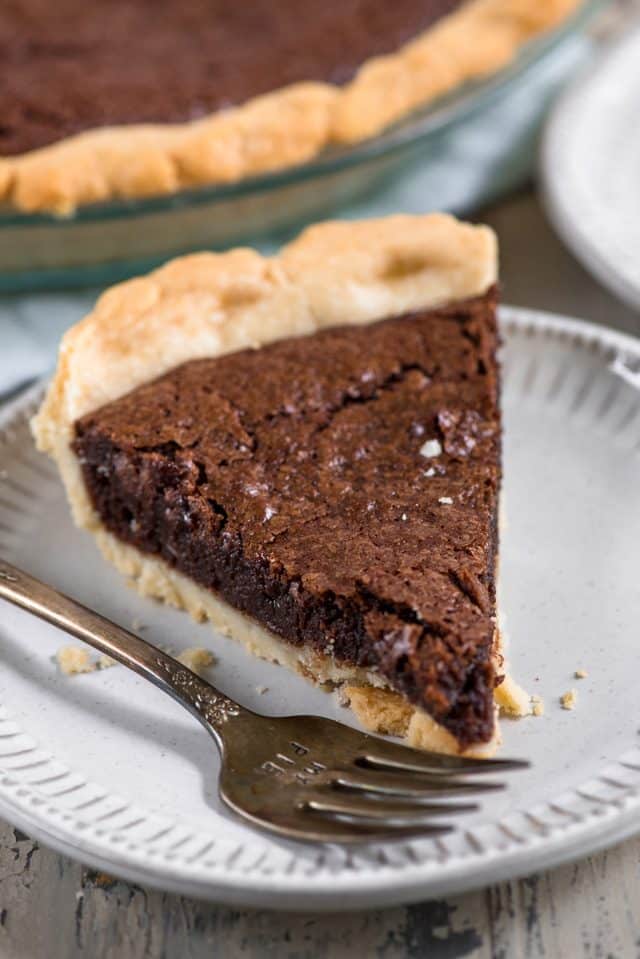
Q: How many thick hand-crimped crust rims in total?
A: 2